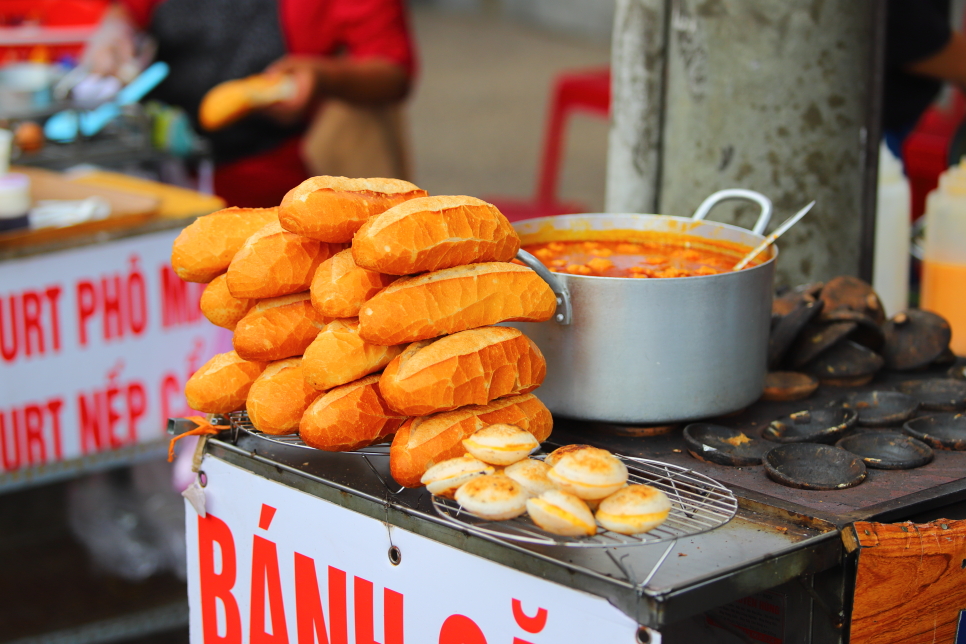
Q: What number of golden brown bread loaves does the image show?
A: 14